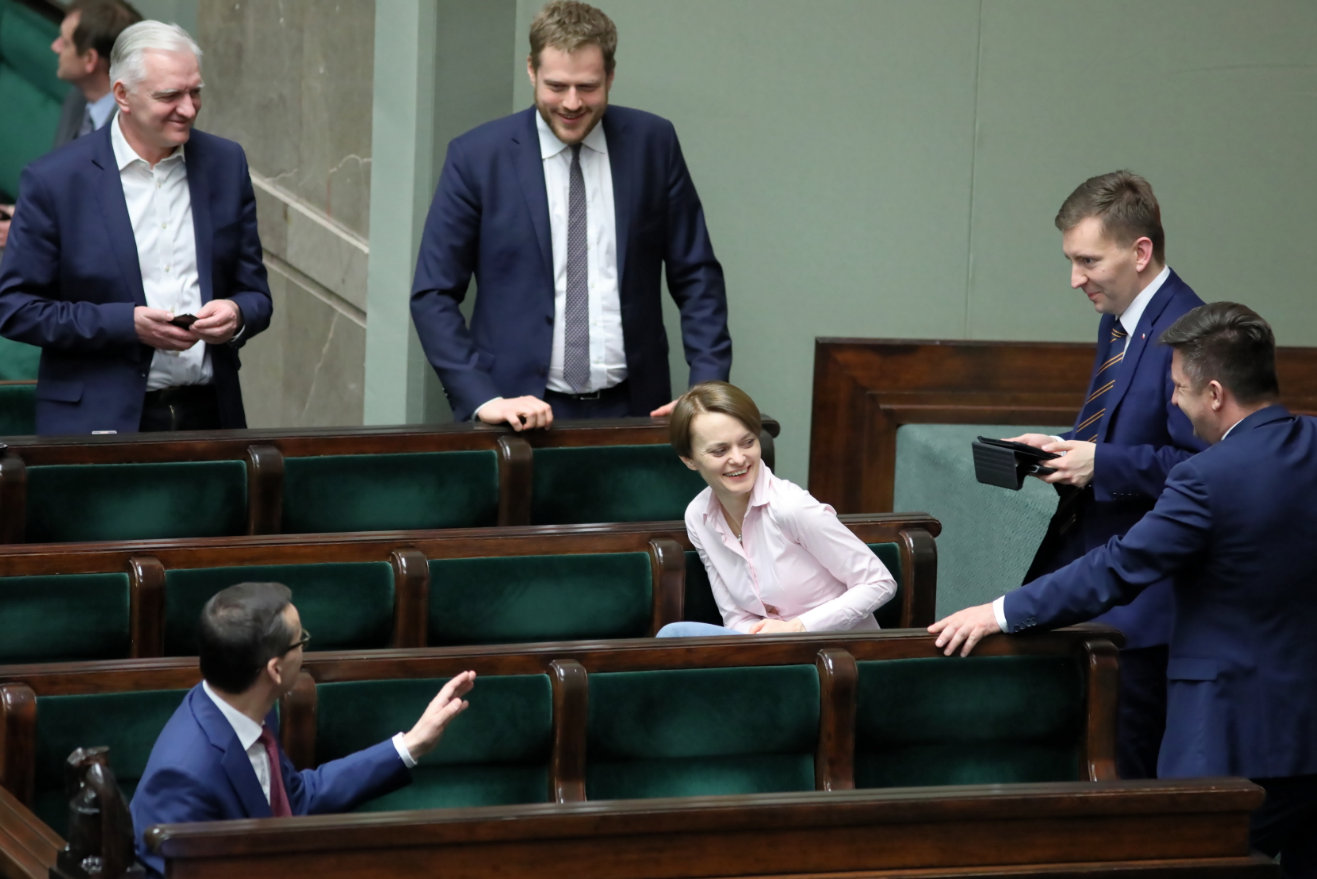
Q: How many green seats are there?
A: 11